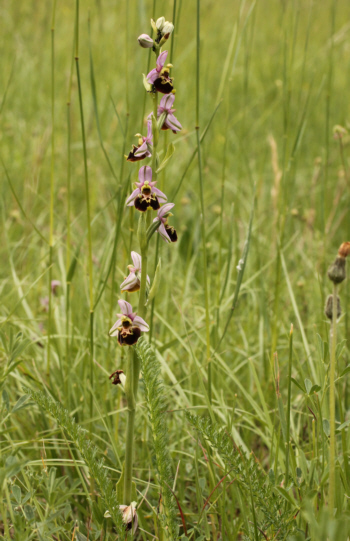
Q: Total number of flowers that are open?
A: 7